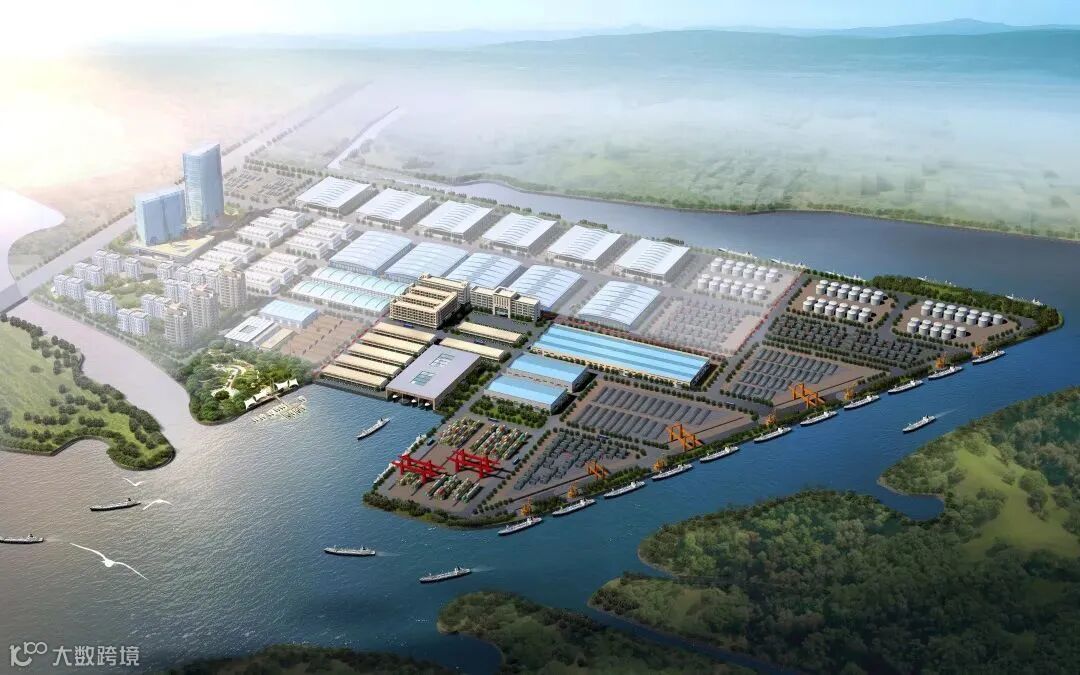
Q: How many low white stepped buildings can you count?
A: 12